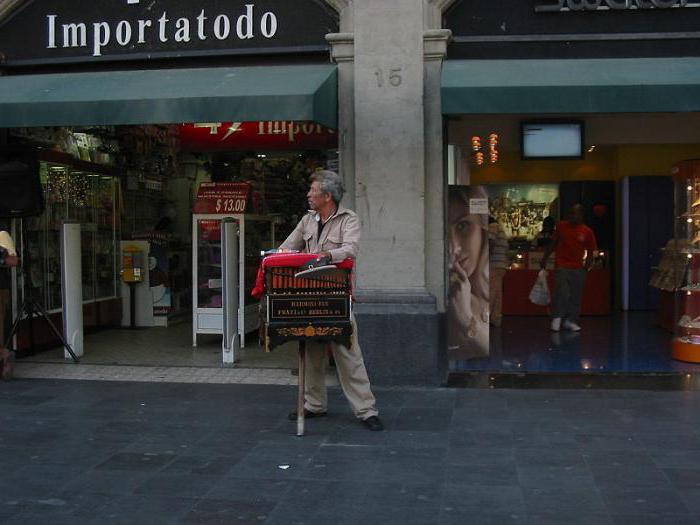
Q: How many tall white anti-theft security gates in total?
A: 2